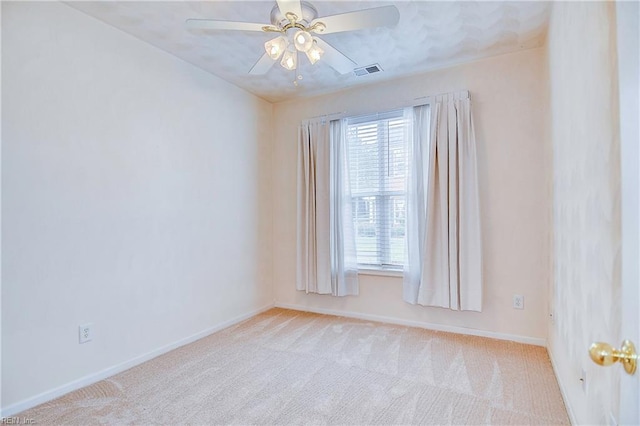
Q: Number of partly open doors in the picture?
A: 1